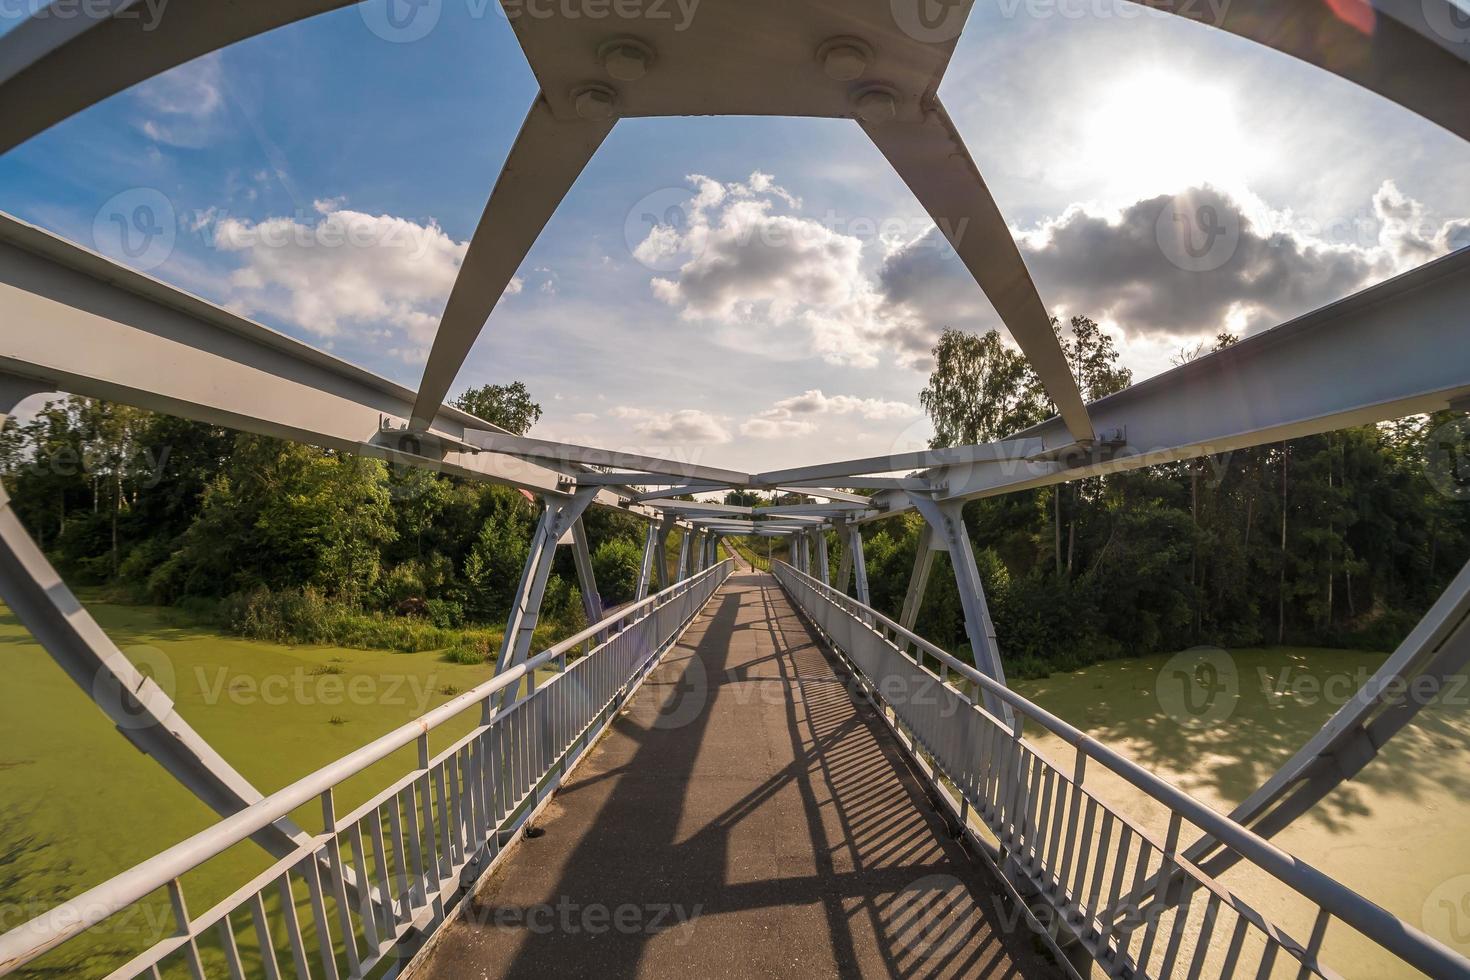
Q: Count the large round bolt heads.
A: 4